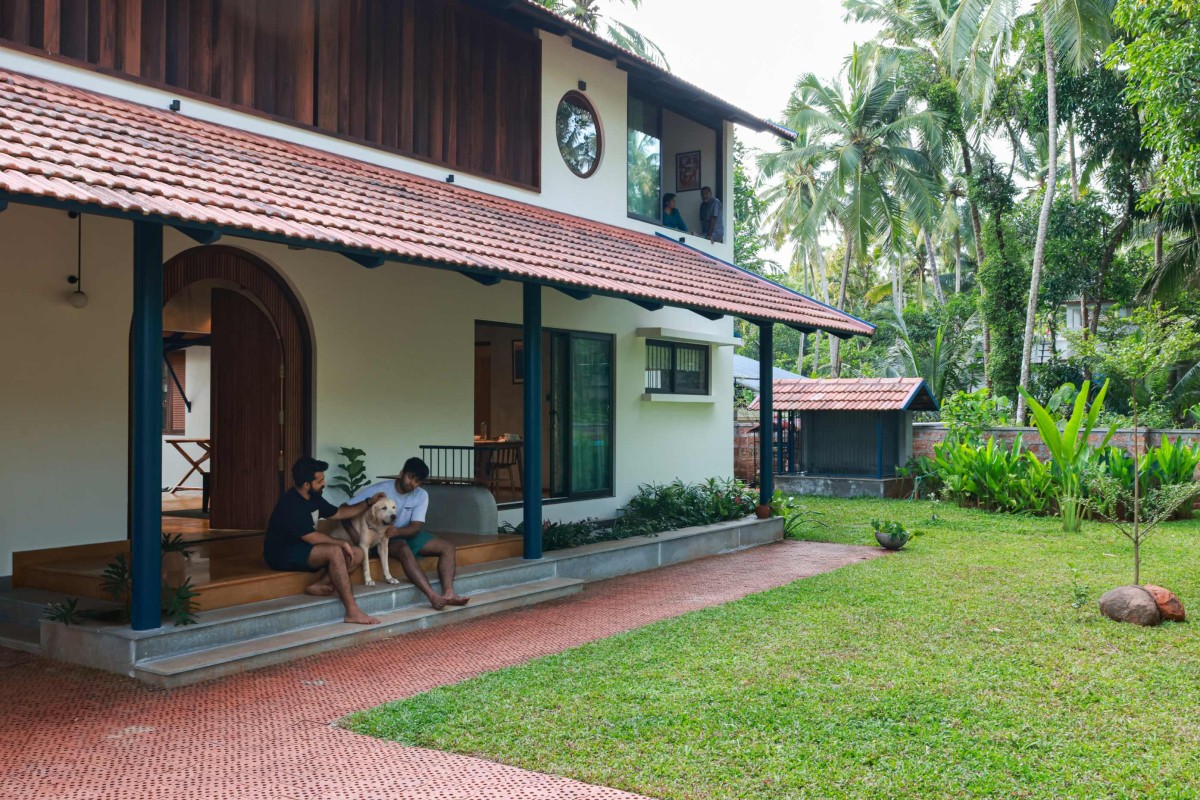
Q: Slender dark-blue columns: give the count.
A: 3